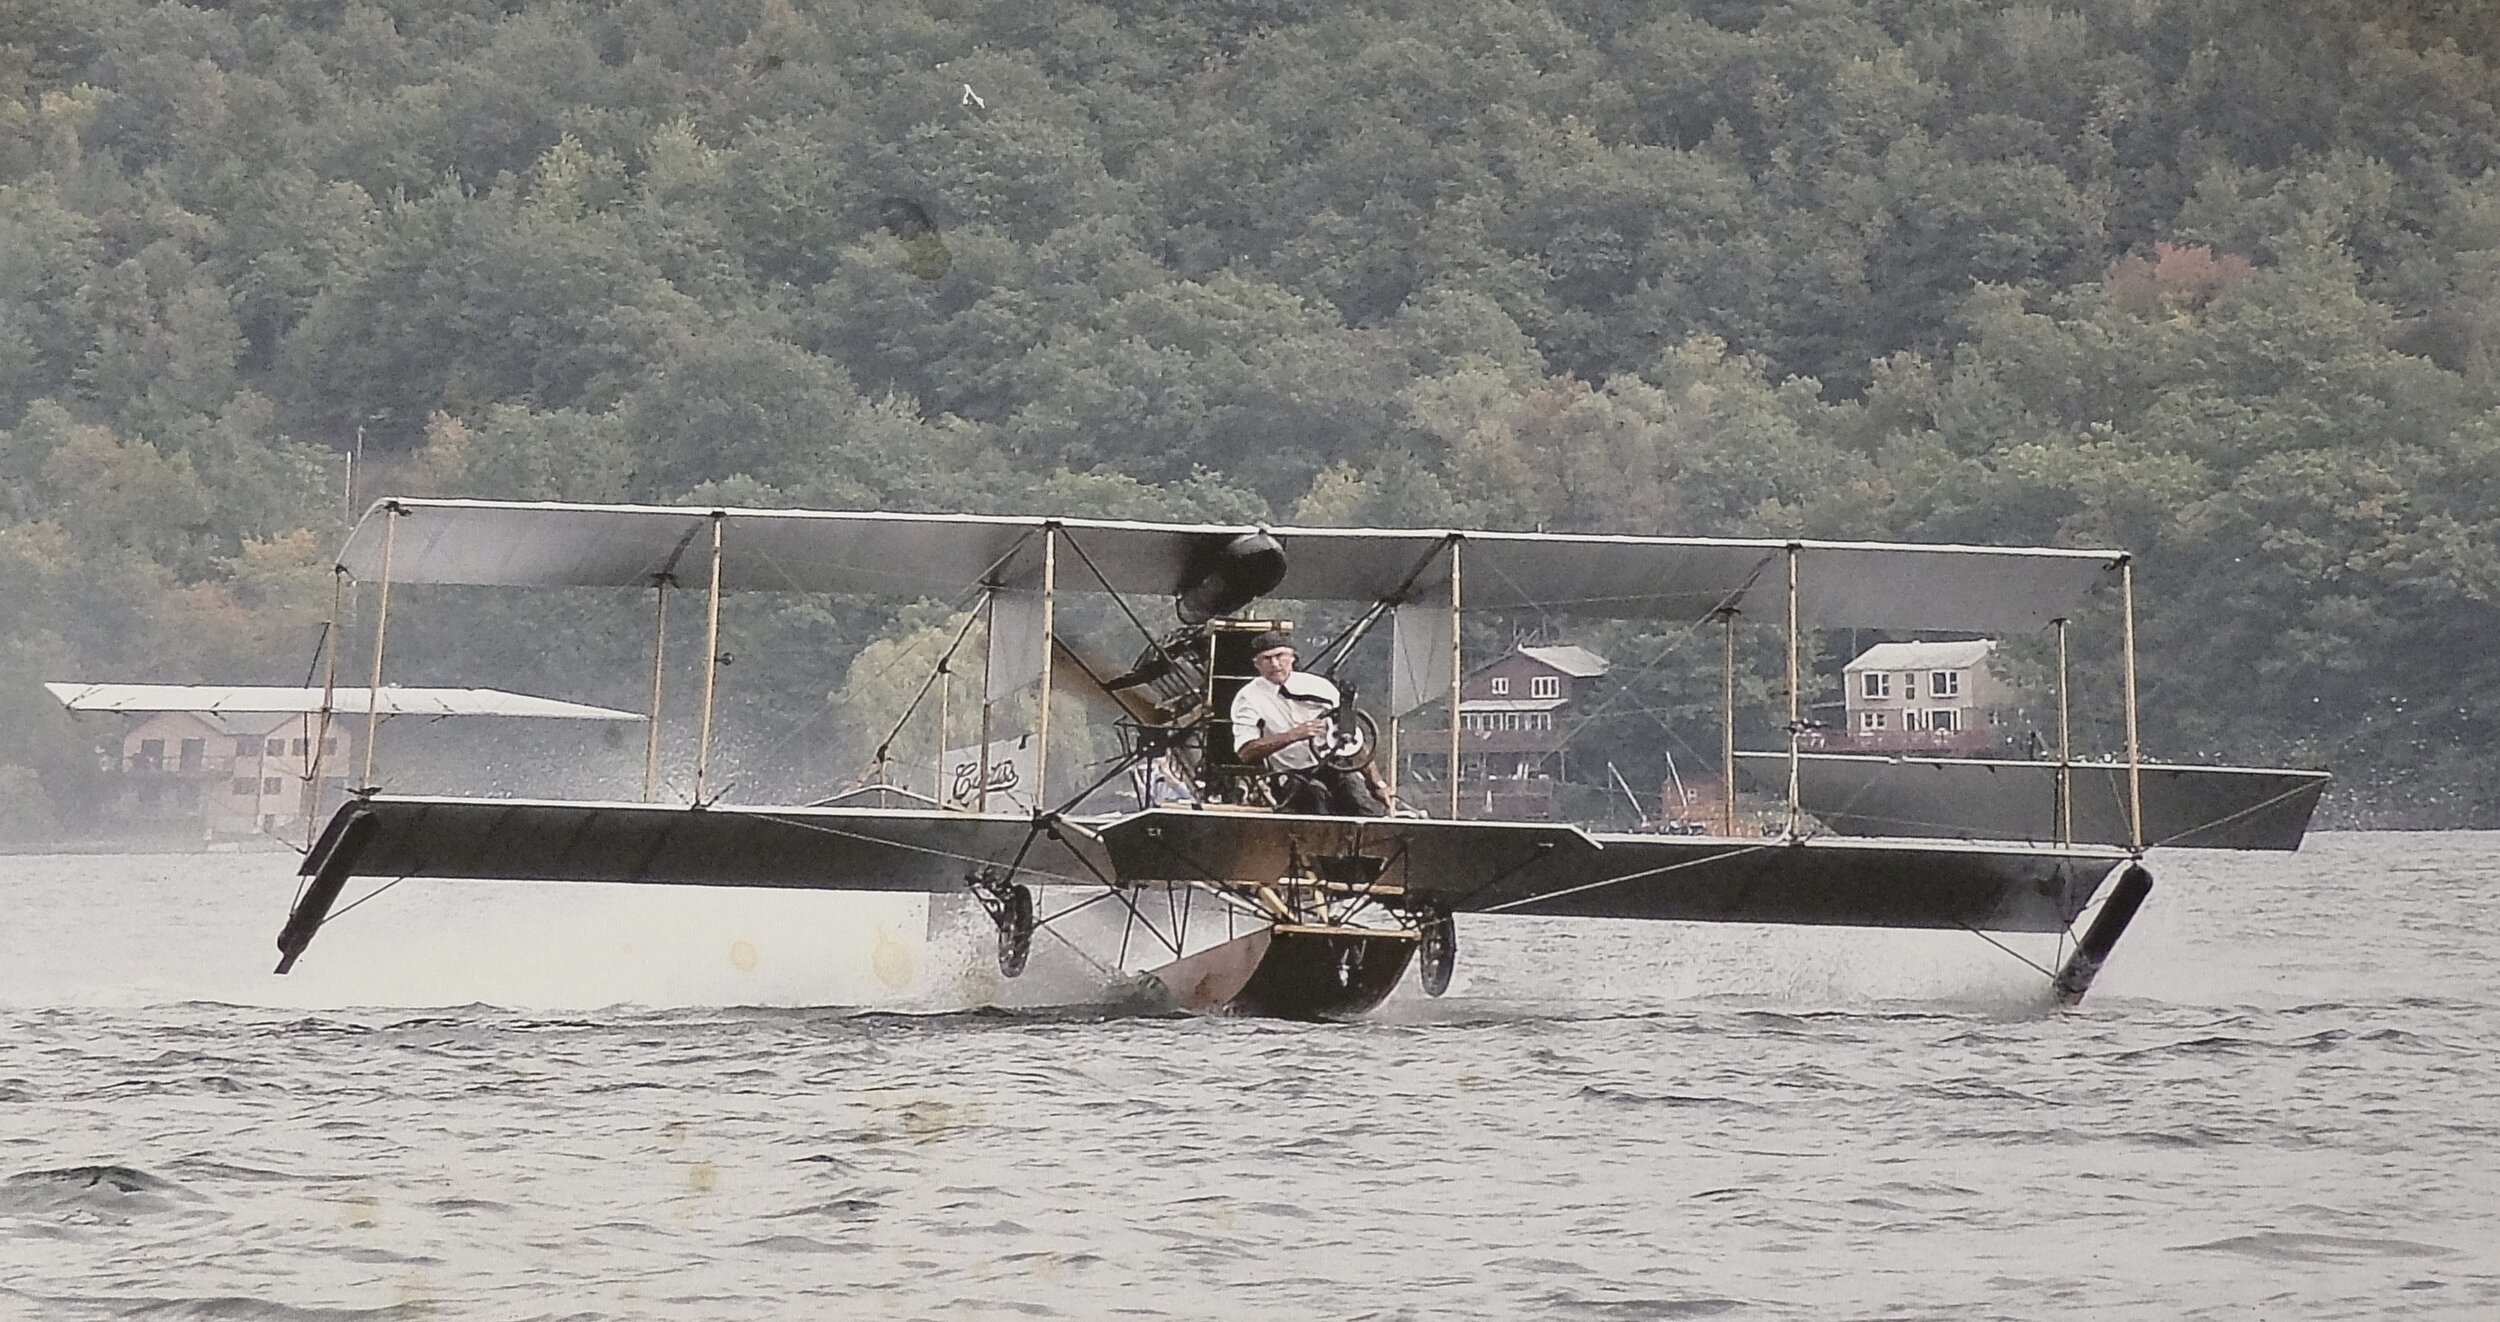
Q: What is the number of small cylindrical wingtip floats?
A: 2